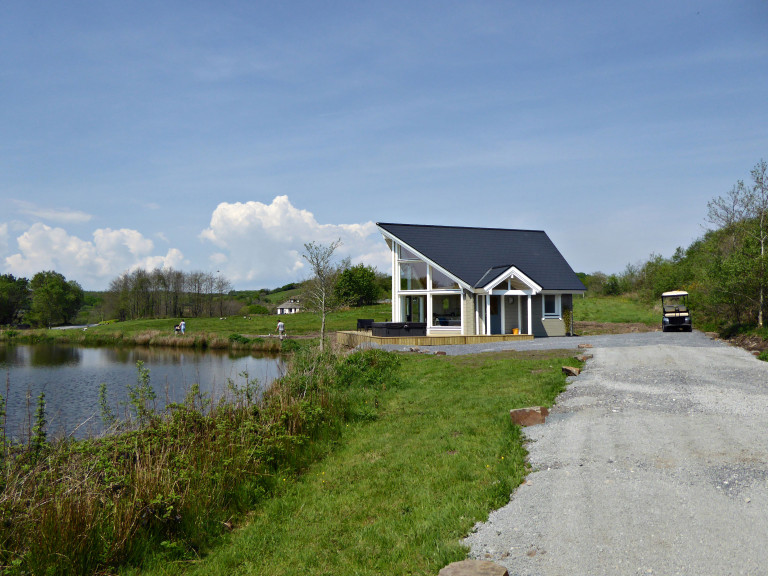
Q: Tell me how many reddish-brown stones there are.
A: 5